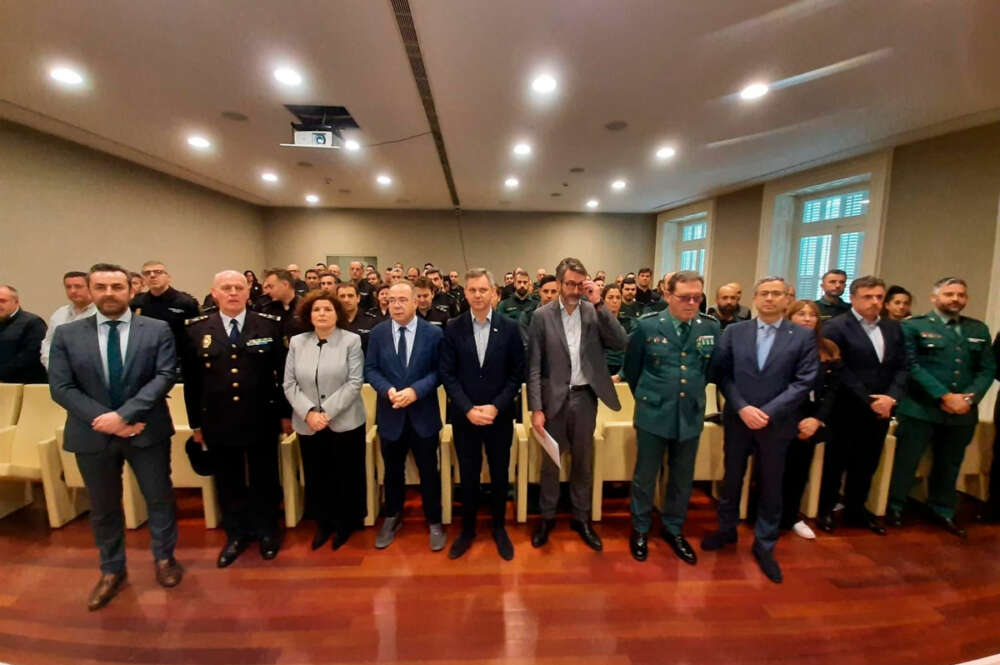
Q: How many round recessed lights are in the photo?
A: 14